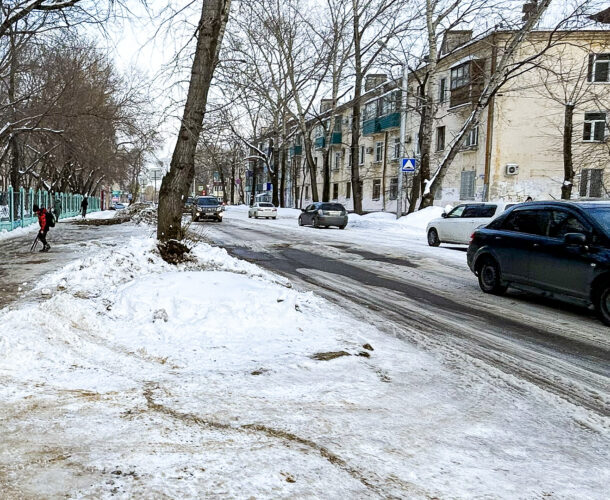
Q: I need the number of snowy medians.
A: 1